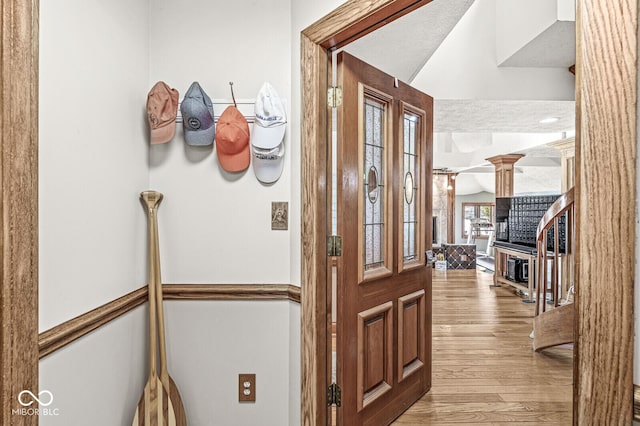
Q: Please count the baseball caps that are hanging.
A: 5